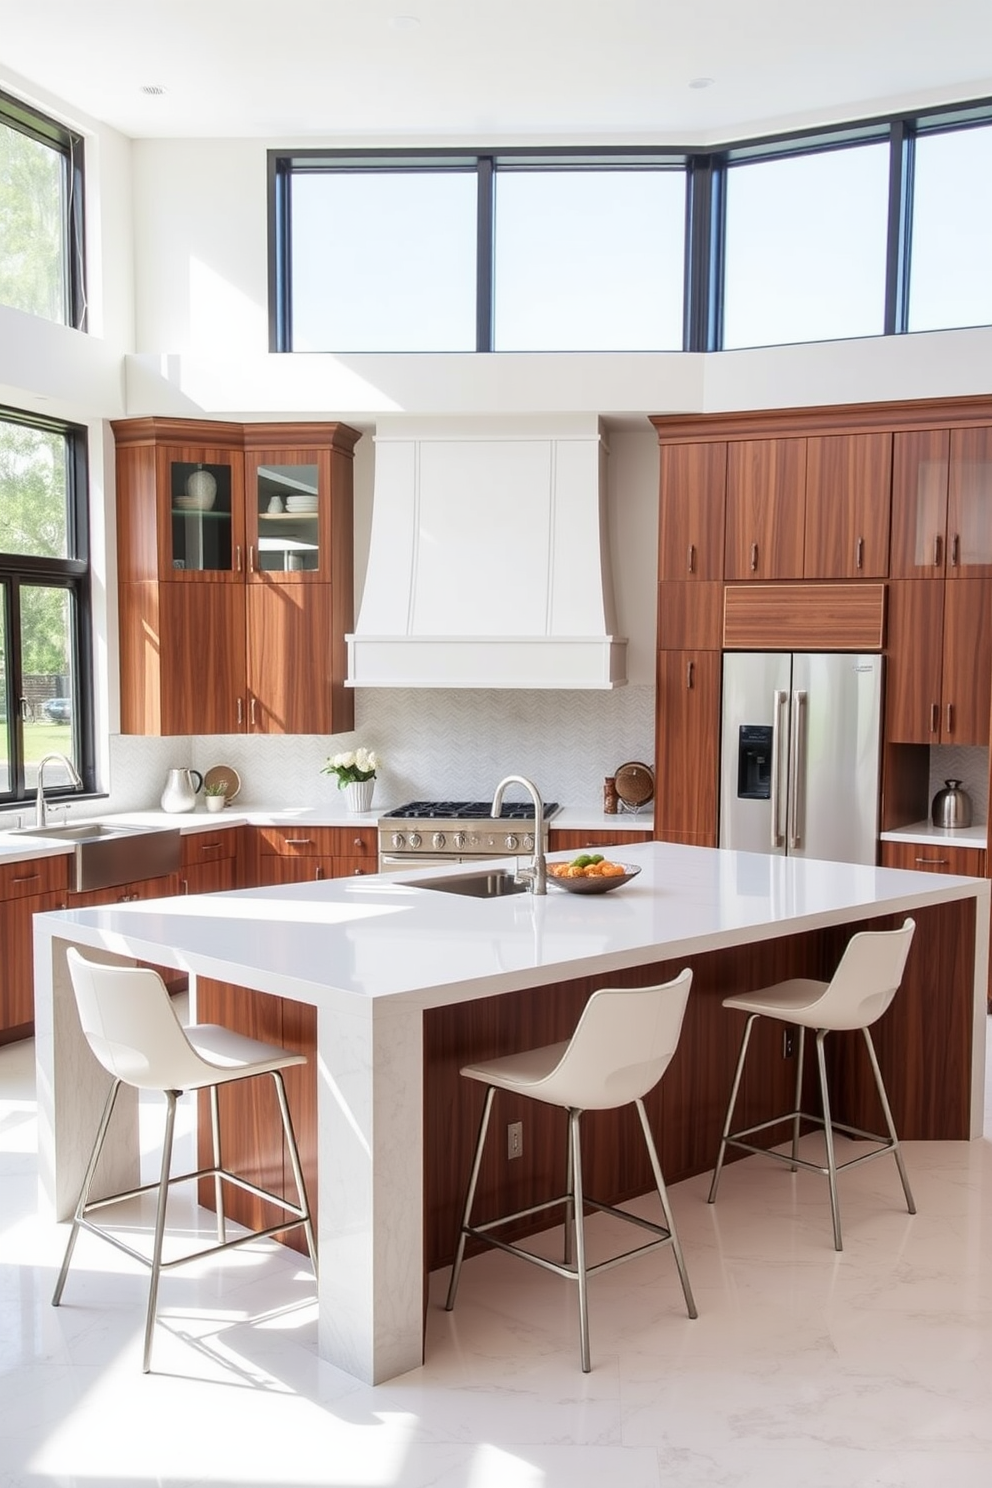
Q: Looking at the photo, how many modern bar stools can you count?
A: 3